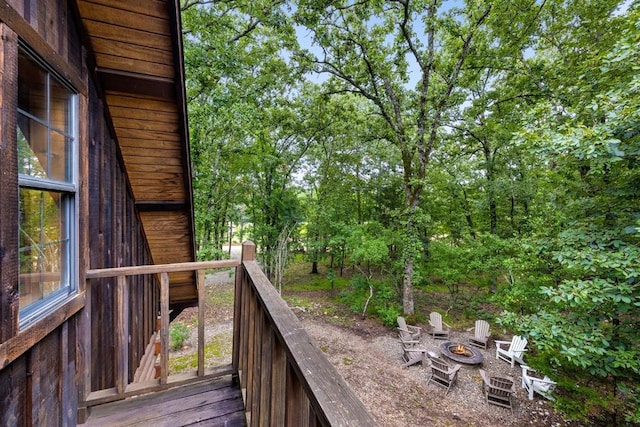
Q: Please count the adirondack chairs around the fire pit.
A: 8